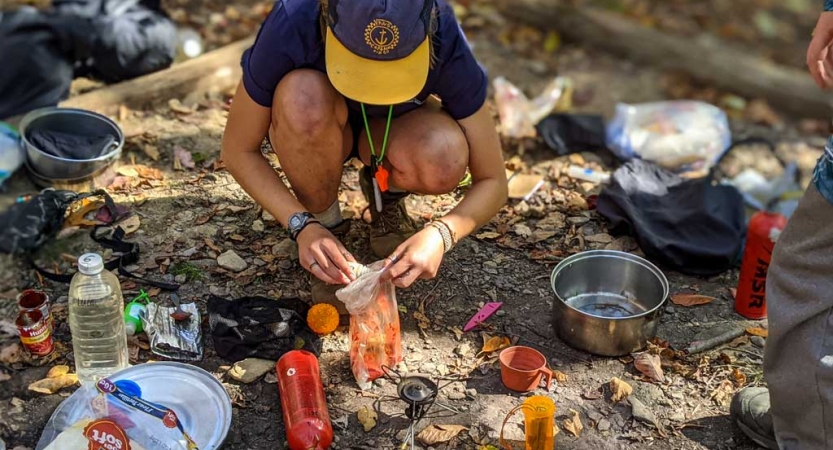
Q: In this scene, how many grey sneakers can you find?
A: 1